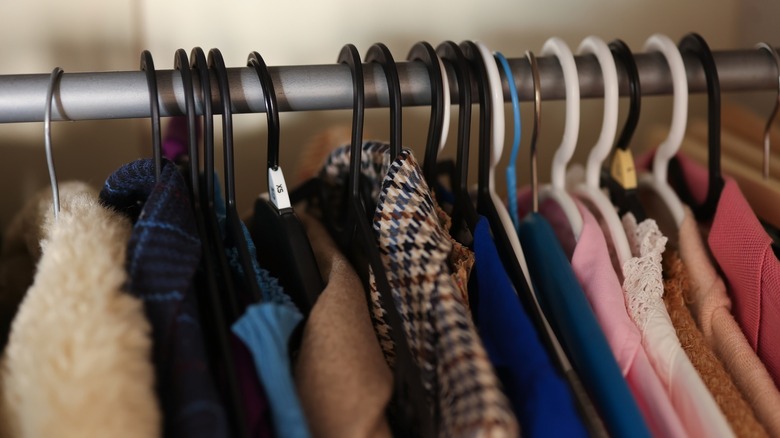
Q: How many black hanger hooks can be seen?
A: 12